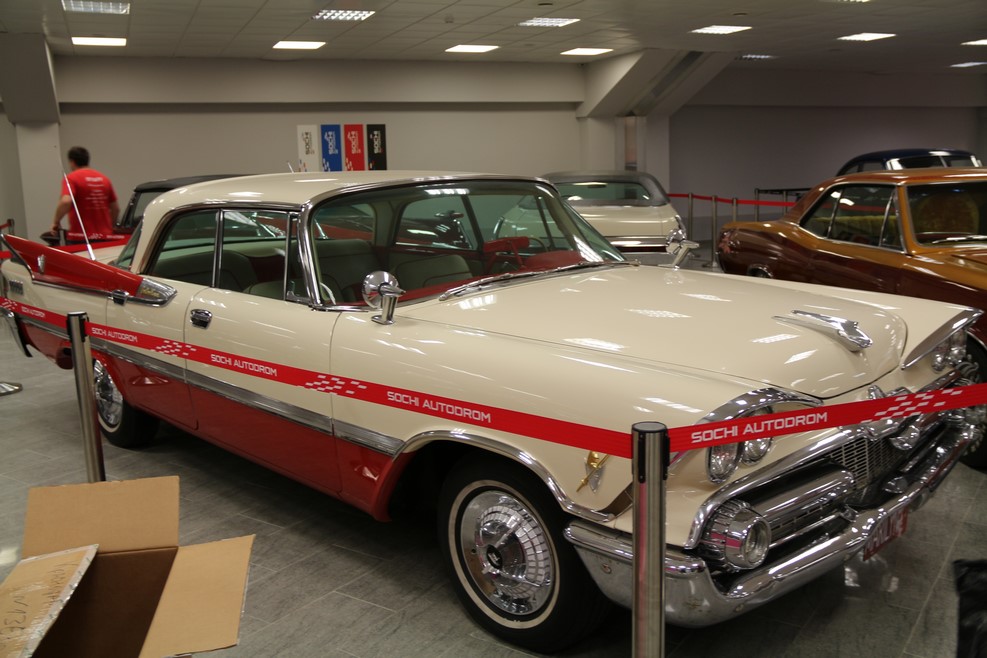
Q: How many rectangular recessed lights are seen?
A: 13